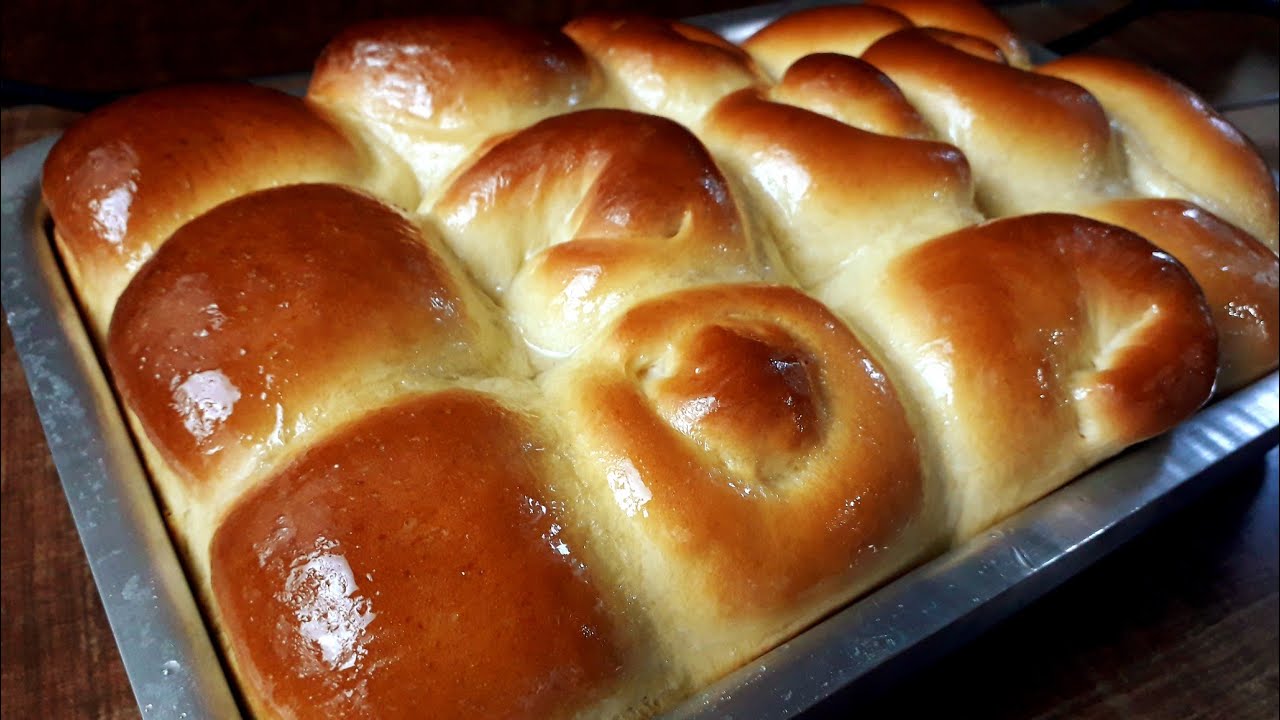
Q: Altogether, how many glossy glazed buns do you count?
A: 14